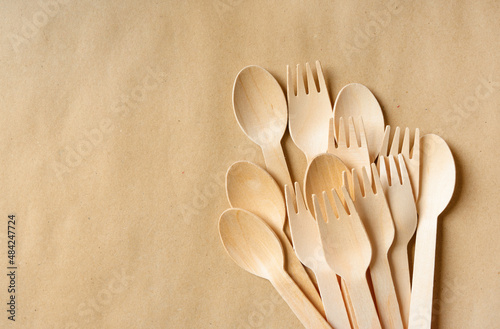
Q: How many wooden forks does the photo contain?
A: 7